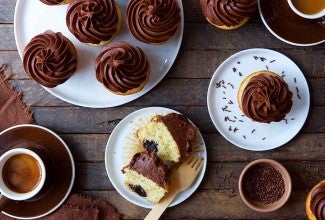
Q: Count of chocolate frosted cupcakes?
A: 9